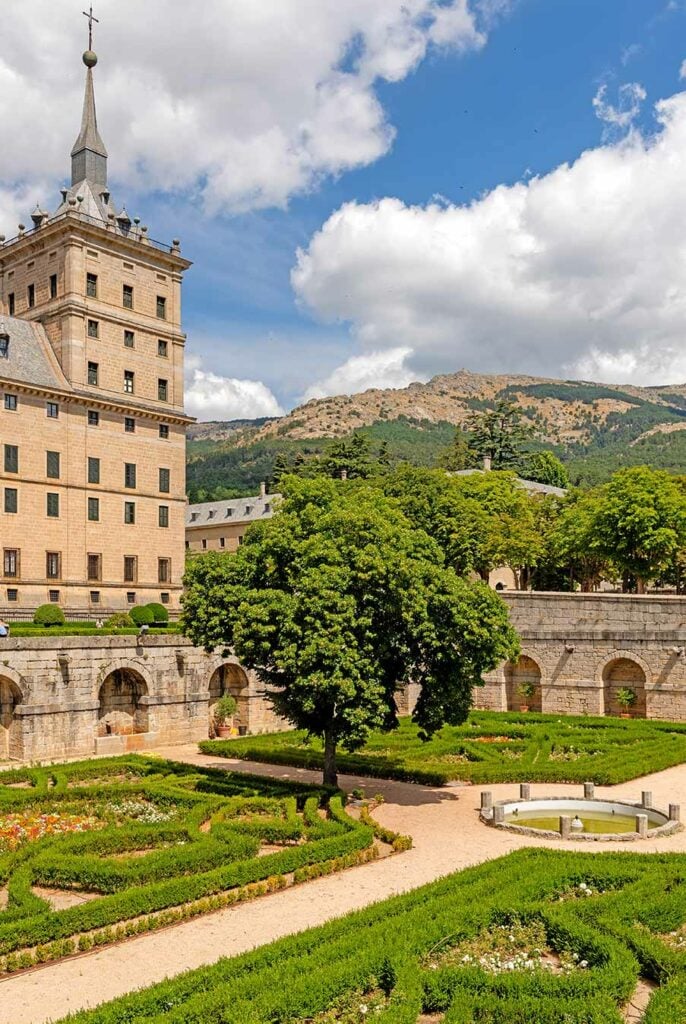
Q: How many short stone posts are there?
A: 8